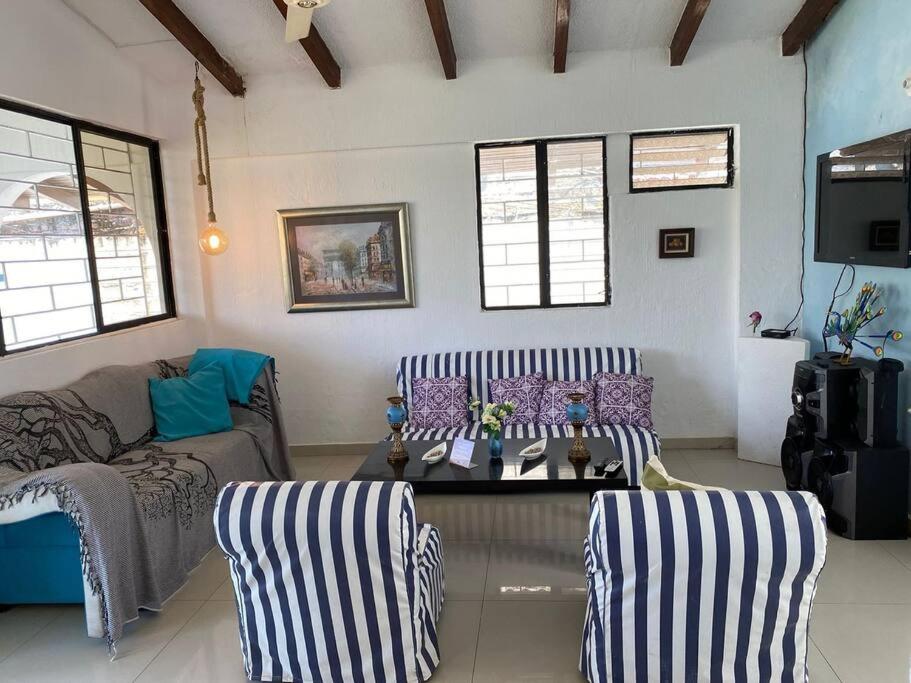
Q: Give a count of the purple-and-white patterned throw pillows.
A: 4